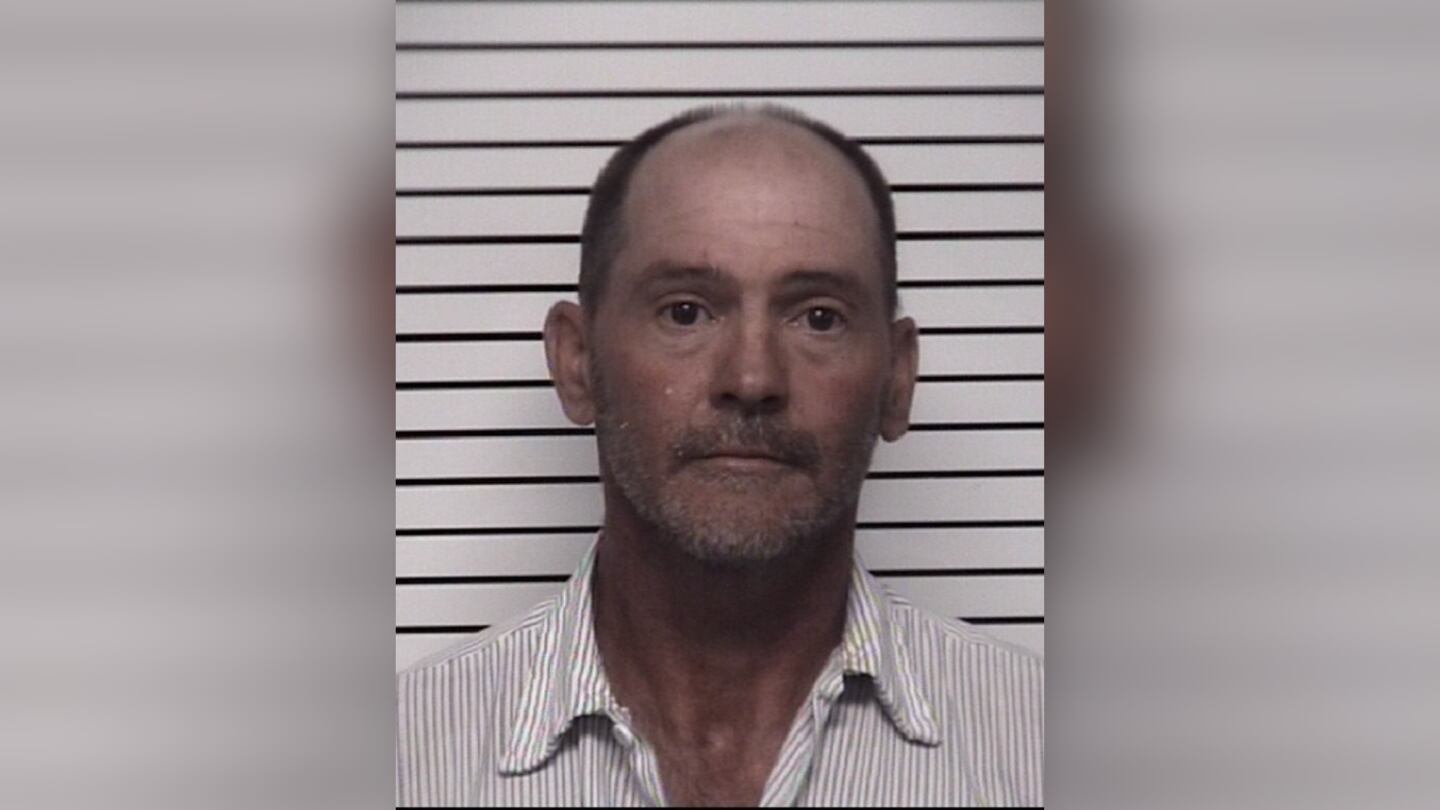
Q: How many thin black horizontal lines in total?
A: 13